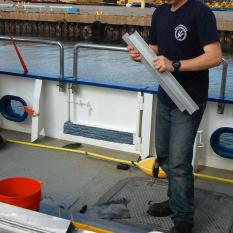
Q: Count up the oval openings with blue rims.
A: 2